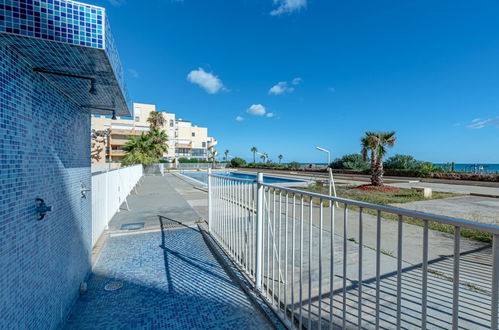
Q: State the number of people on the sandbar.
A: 0